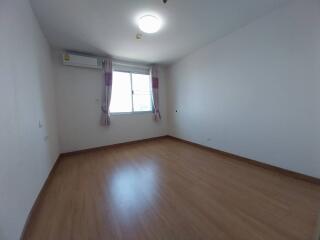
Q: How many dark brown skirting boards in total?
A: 3